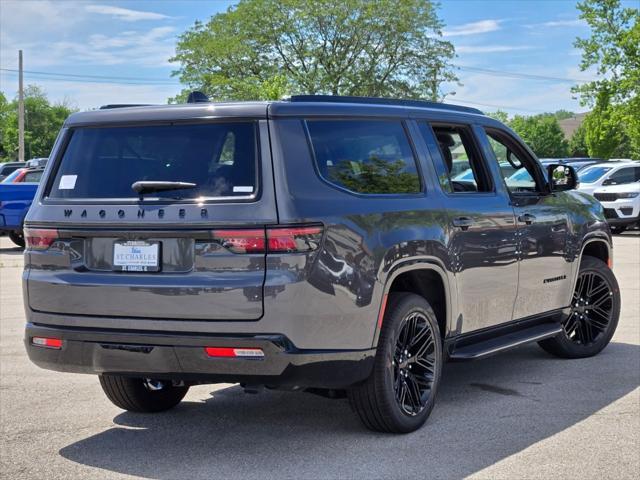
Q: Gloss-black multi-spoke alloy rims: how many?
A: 2